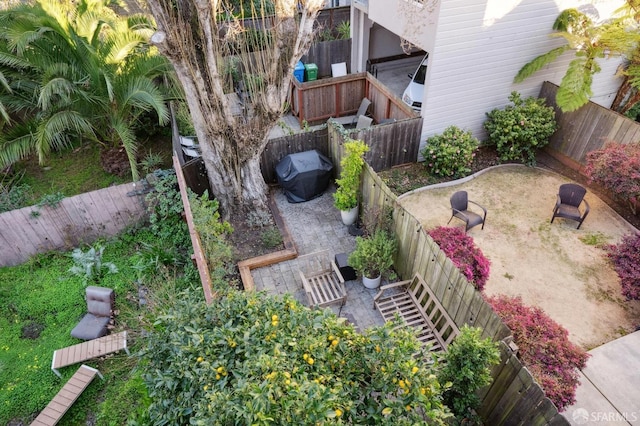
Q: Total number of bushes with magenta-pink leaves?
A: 4